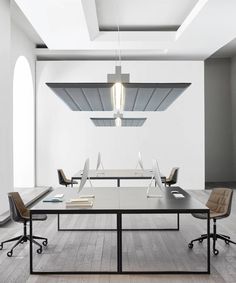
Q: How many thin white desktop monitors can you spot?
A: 4